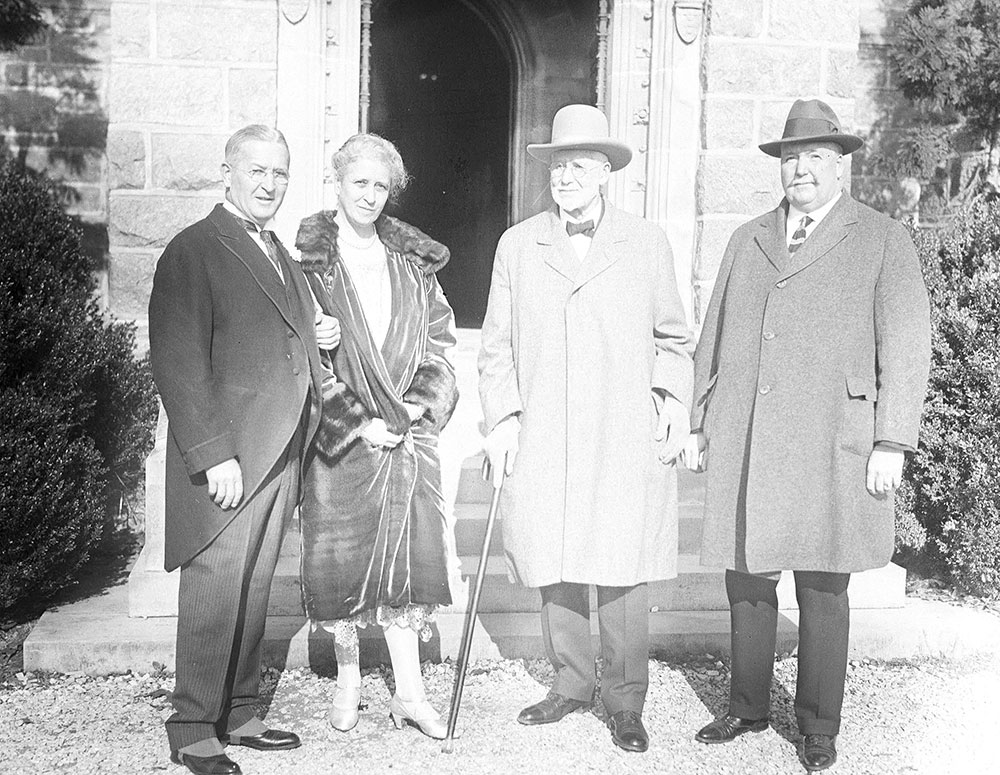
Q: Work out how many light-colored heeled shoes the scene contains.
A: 2